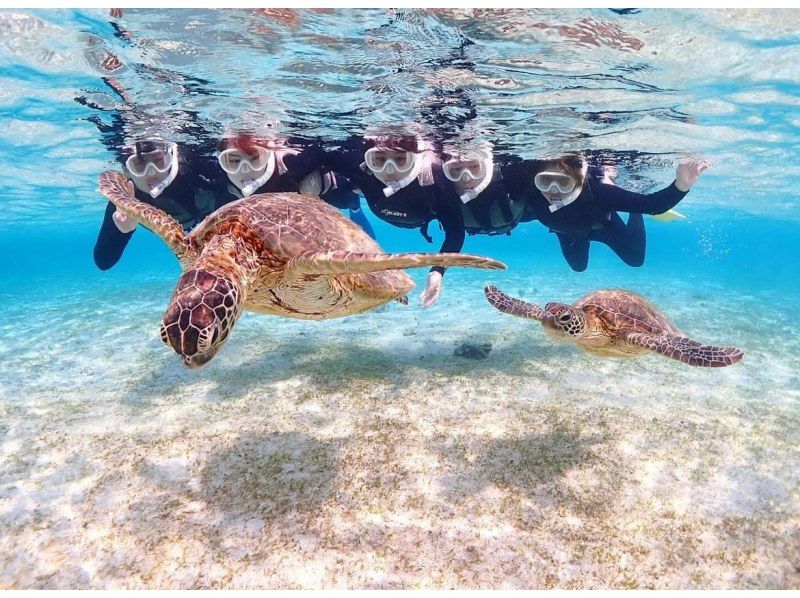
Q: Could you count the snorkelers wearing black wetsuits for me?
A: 5